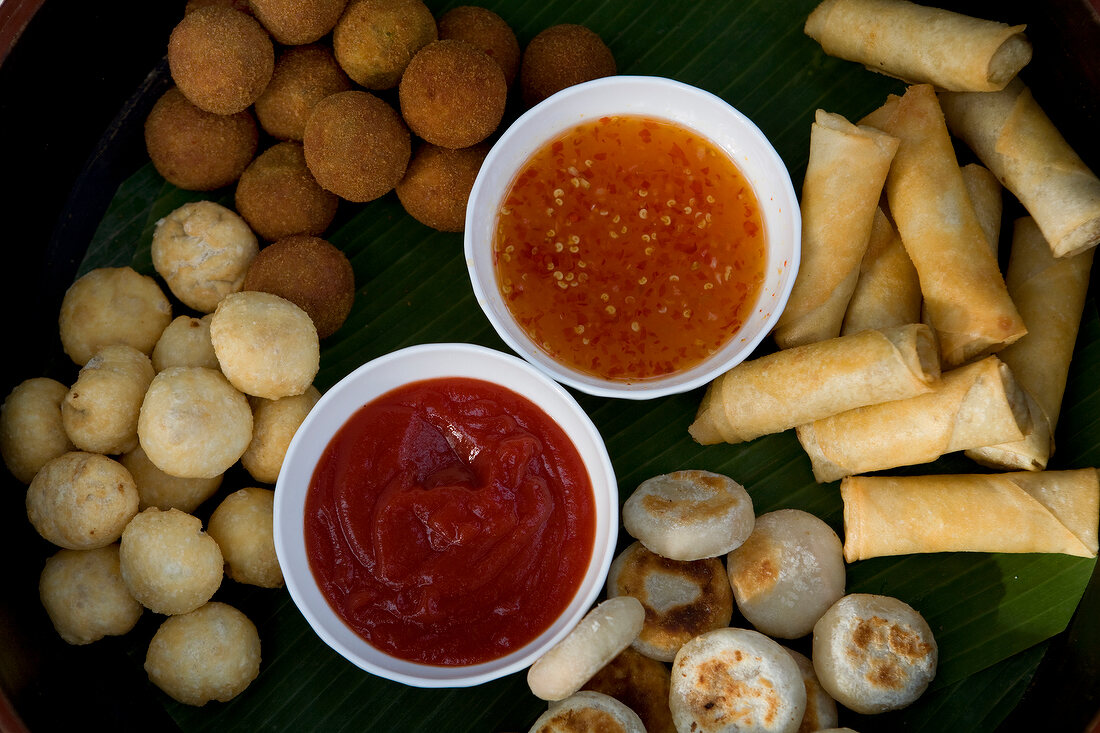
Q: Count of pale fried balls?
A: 14